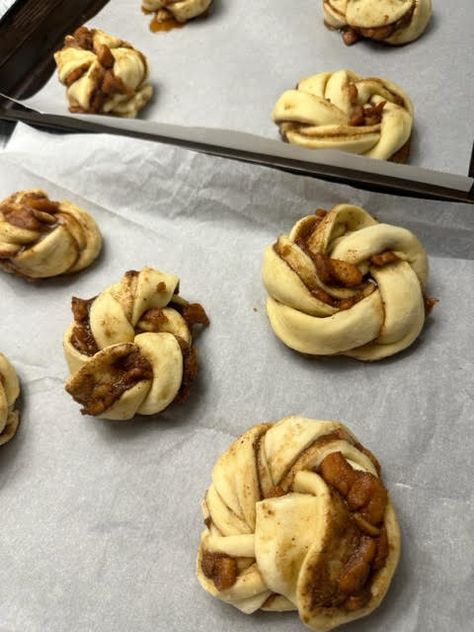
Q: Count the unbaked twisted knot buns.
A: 9